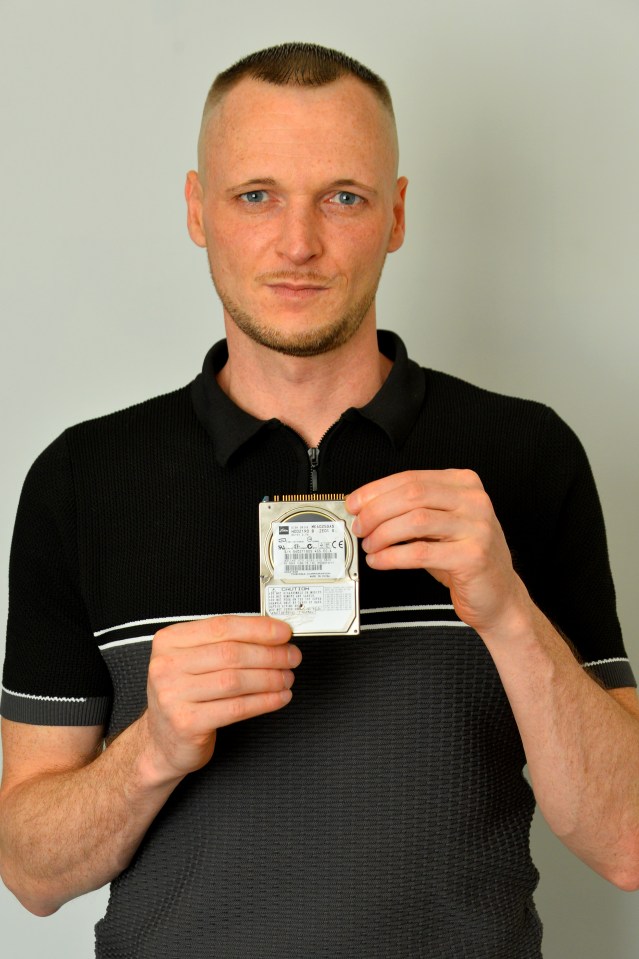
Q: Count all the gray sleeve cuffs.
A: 2